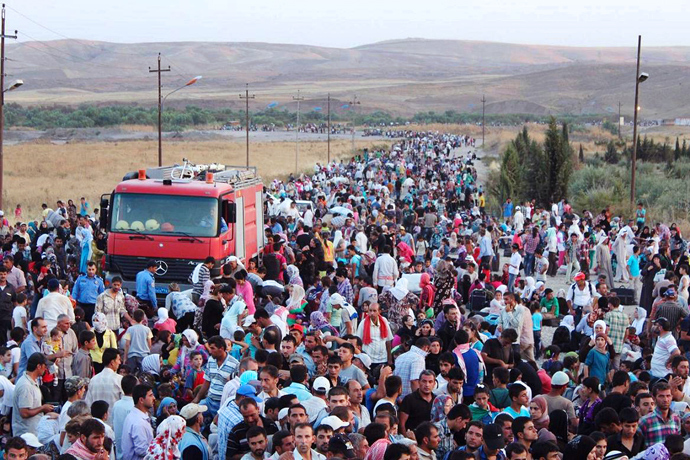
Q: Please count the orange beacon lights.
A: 2